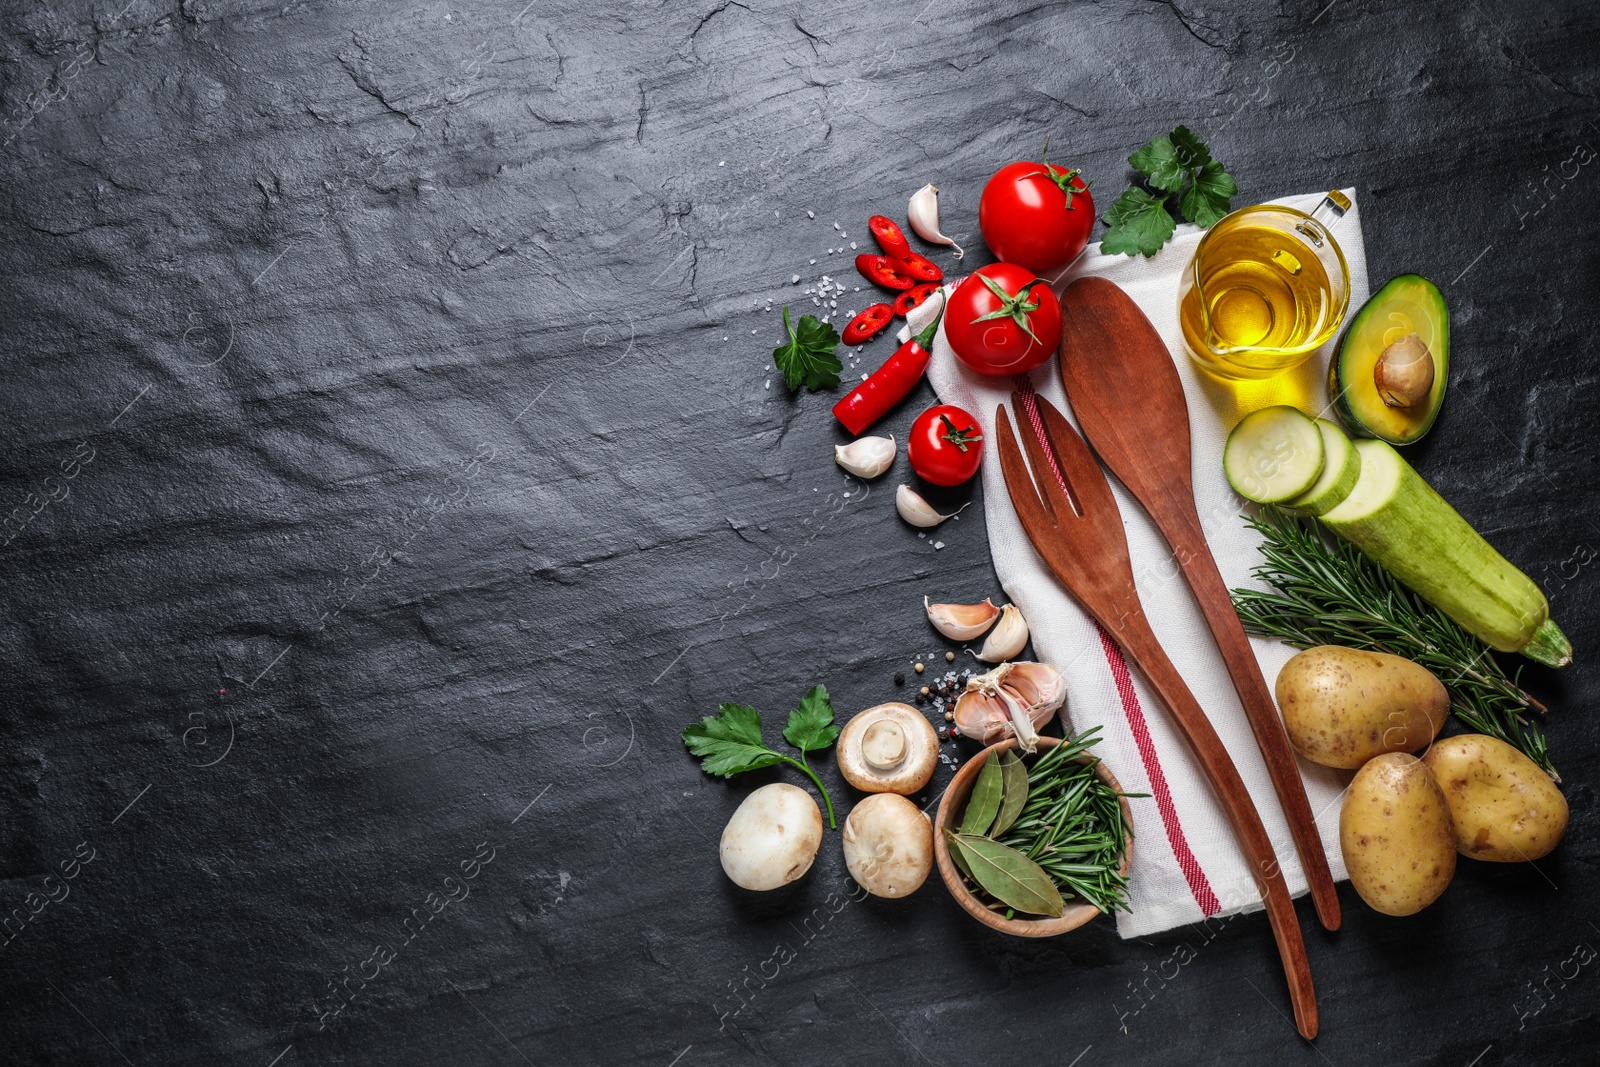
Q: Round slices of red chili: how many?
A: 5